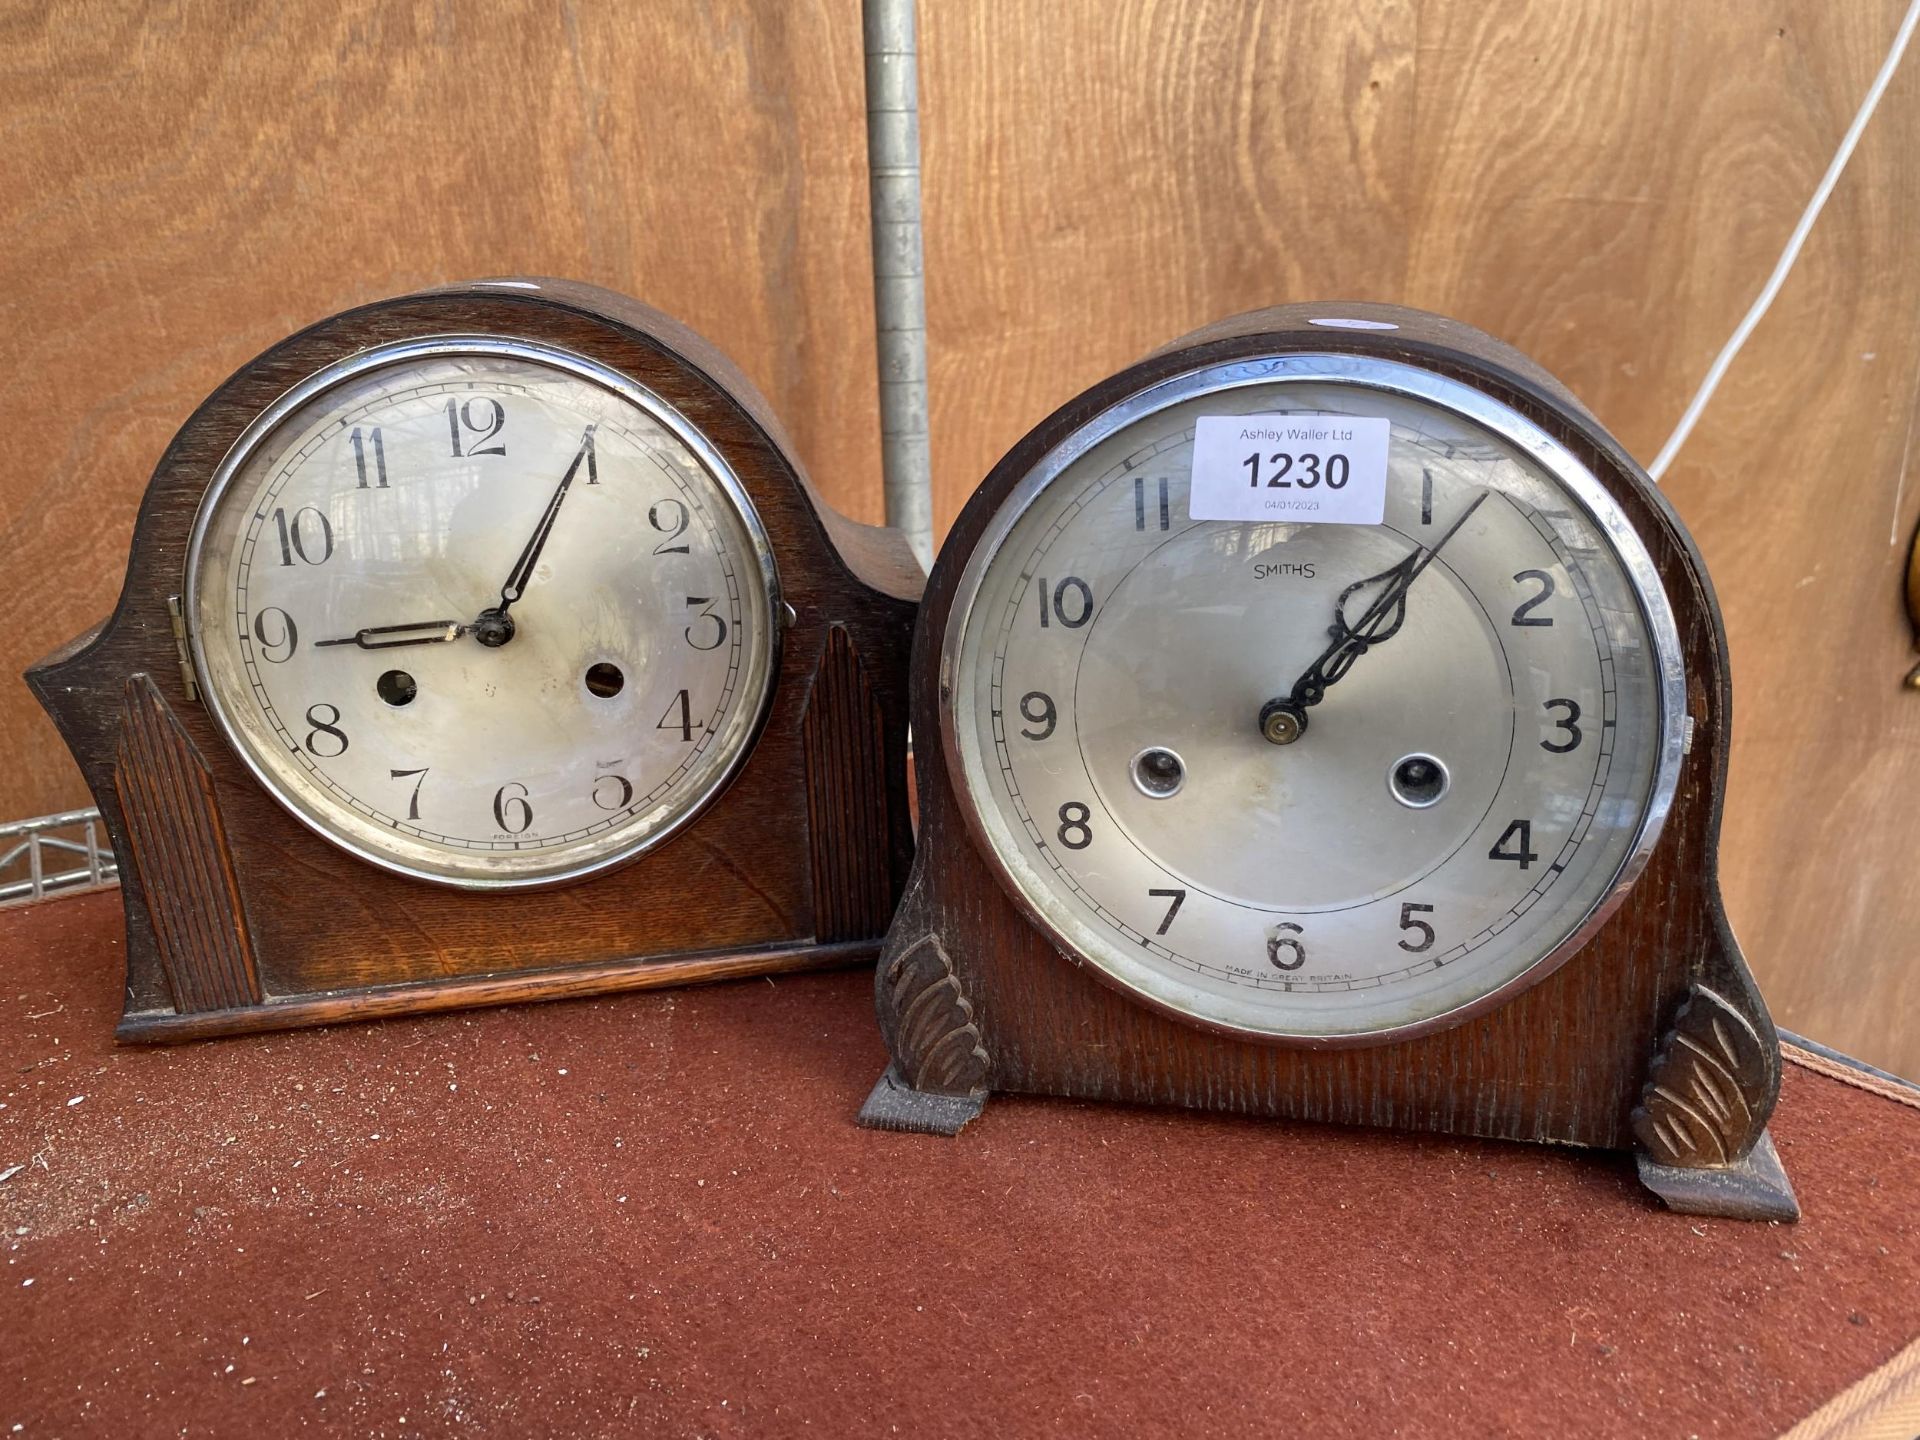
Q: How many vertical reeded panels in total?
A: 2